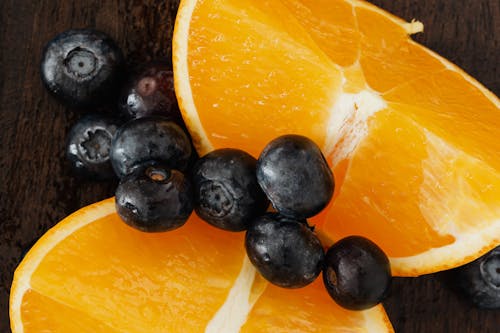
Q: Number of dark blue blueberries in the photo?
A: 10